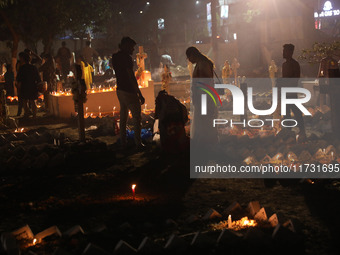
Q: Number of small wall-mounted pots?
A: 0